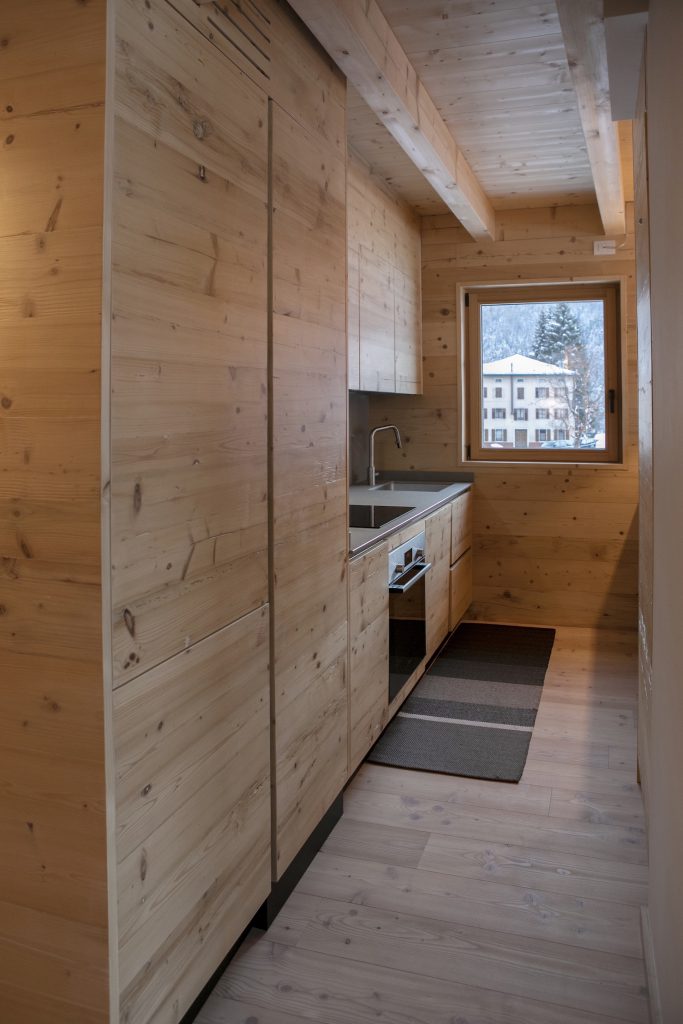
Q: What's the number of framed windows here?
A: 1